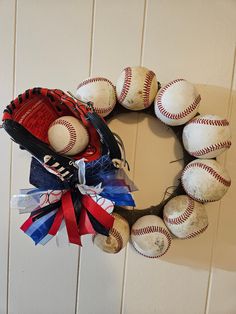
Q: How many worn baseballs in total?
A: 9